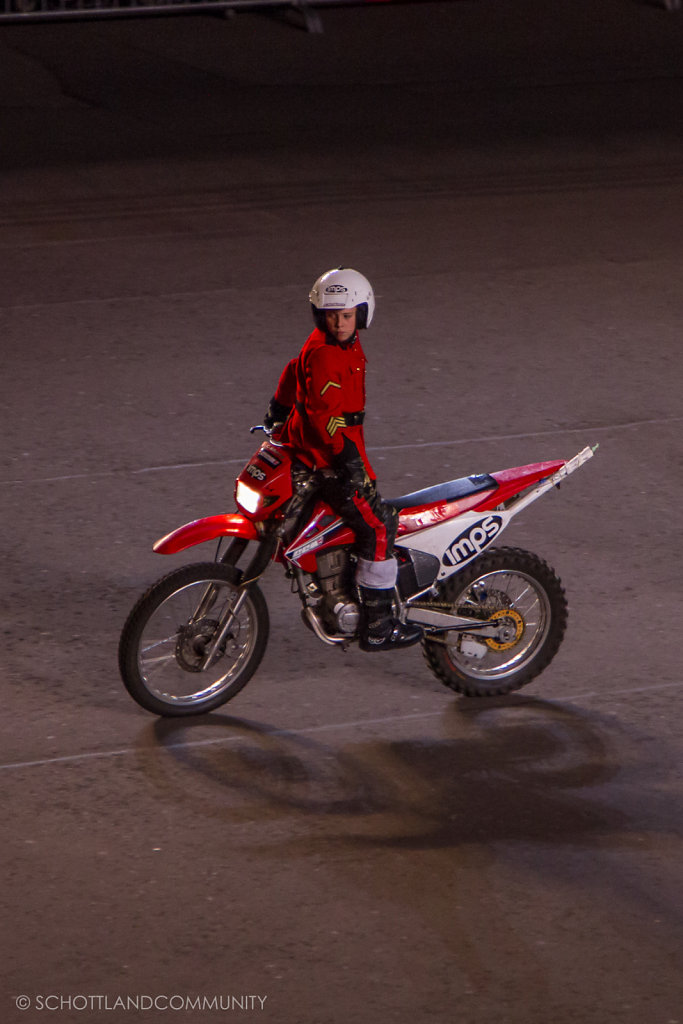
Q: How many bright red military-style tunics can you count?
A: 1